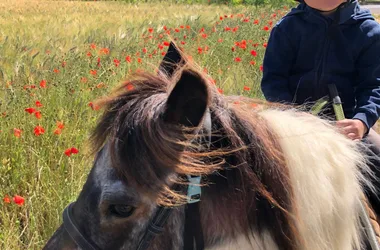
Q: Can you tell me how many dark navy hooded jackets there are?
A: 1